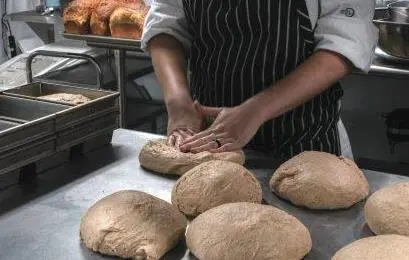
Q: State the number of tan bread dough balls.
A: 7